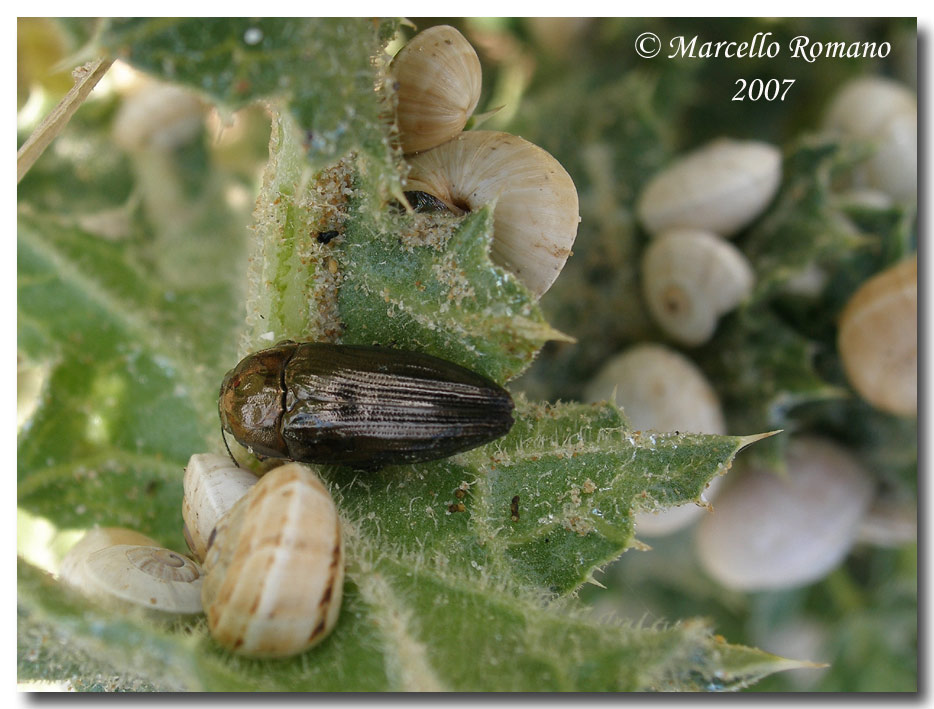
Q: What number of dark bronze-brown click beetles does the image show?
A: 1